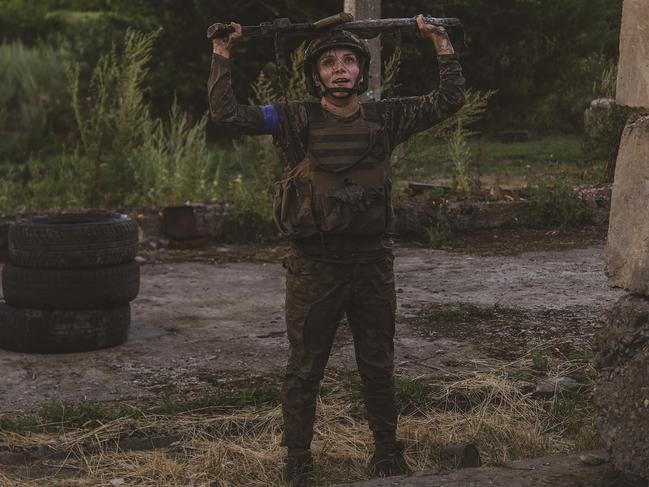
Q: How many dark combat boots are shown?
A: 2